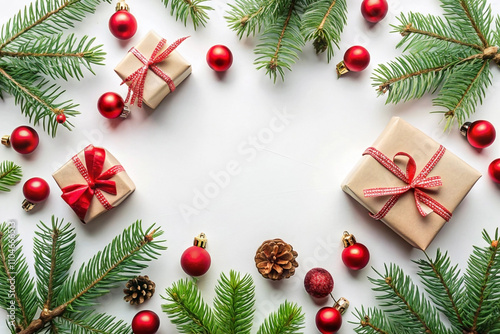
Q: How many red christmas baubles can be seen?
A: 14